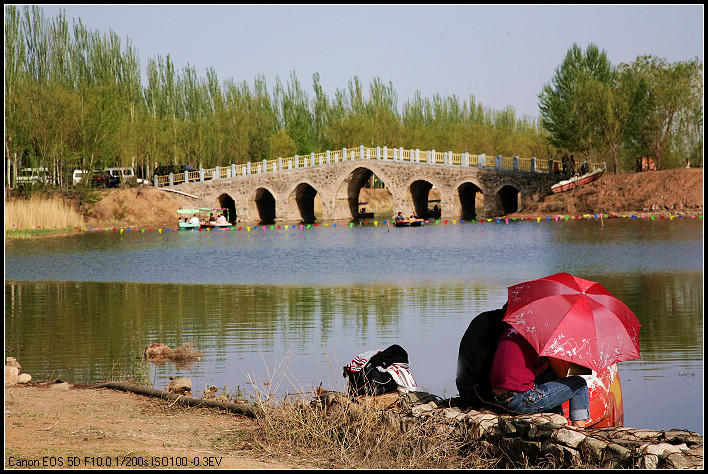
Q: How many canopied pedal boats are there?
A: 2